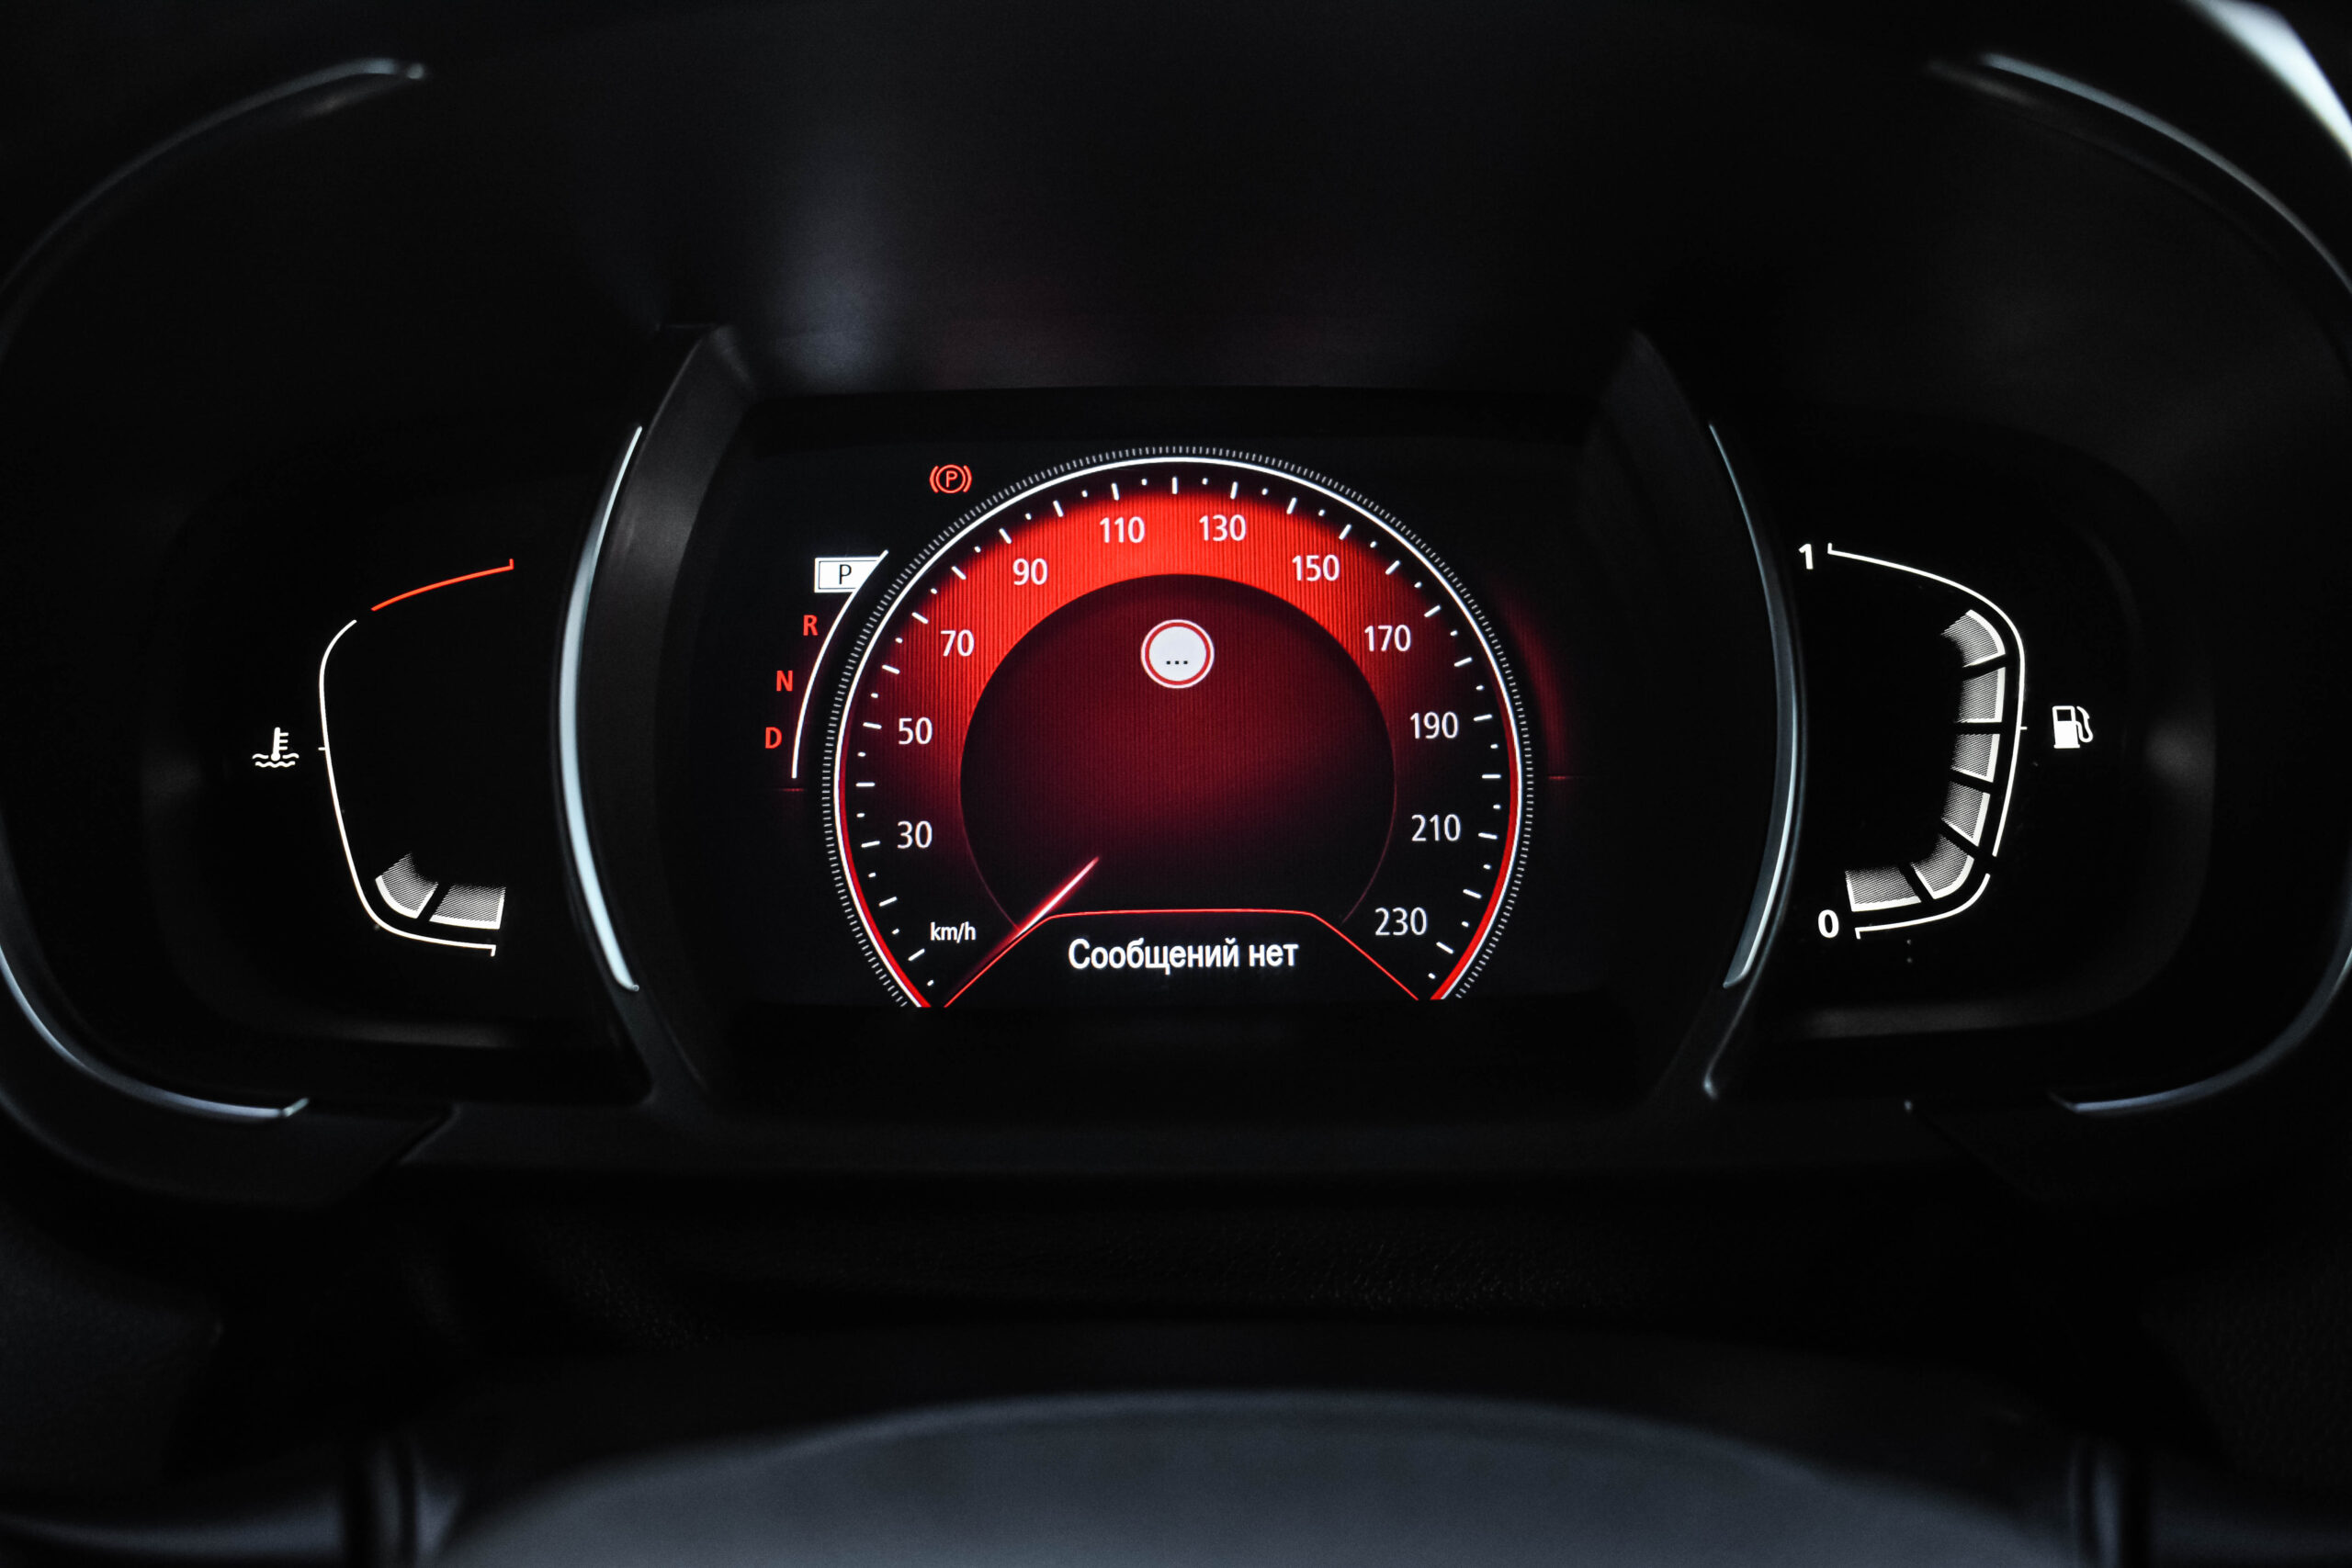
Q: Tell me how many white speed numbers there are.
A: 11